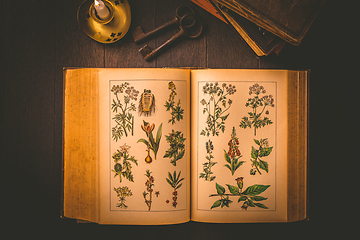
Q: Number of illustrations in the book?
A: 15